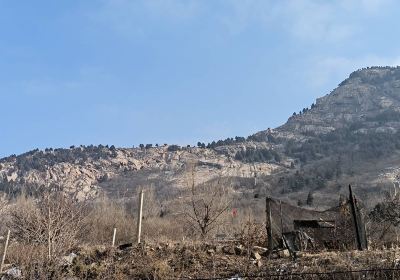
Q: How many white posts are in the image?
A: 3